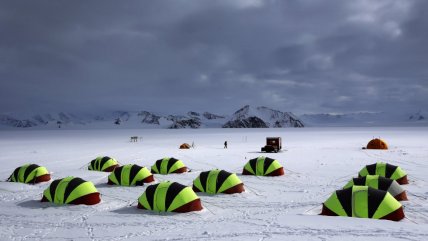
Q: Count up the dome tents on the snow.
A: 13